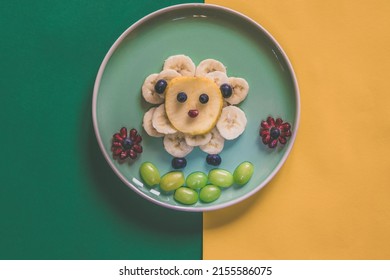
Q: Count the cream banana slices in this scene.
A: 12